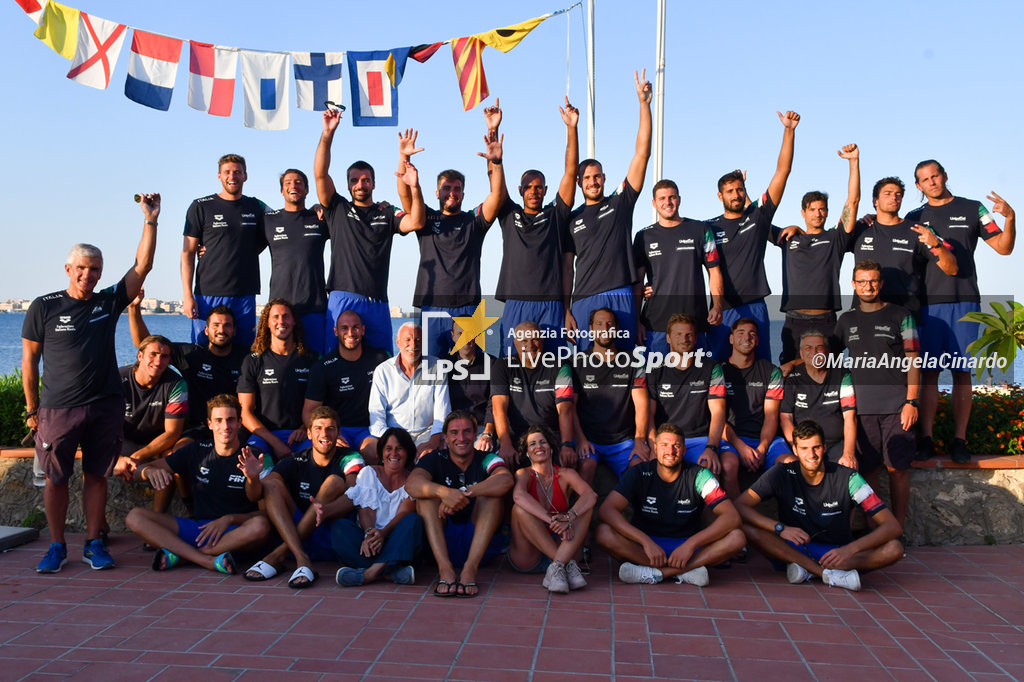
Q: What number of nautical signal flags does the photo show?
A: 11